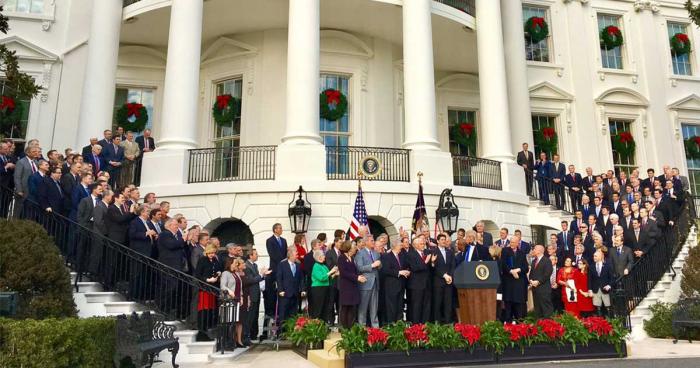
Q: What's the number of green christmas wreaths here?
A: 11